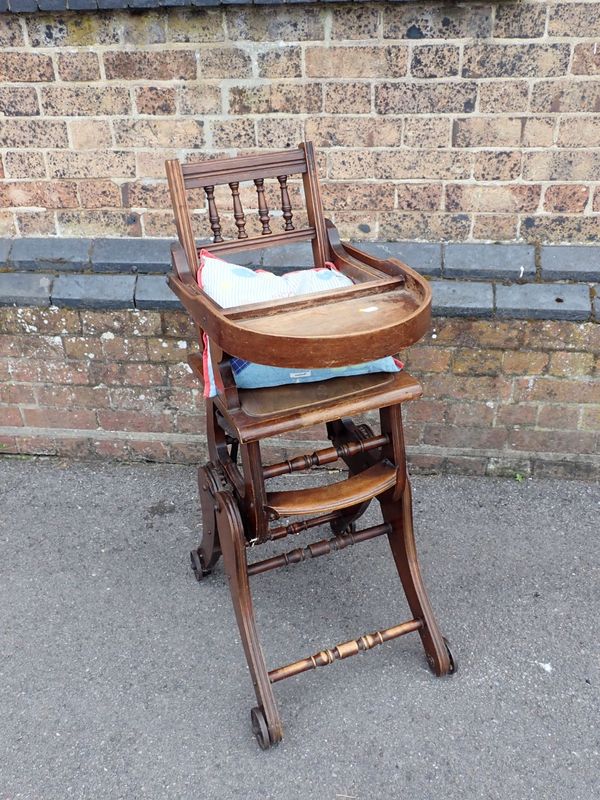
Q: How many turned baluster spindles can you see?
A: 4